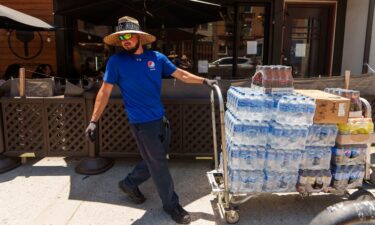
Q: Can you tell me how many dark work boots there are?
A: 2